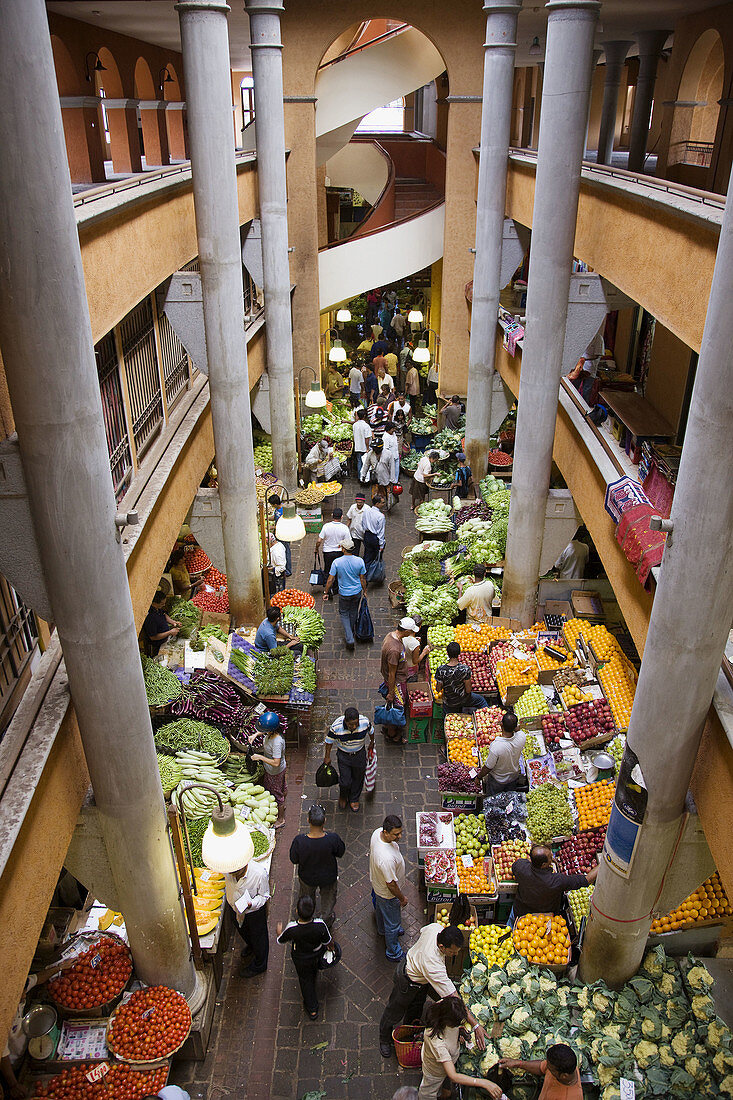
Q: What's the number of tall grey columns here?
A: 6